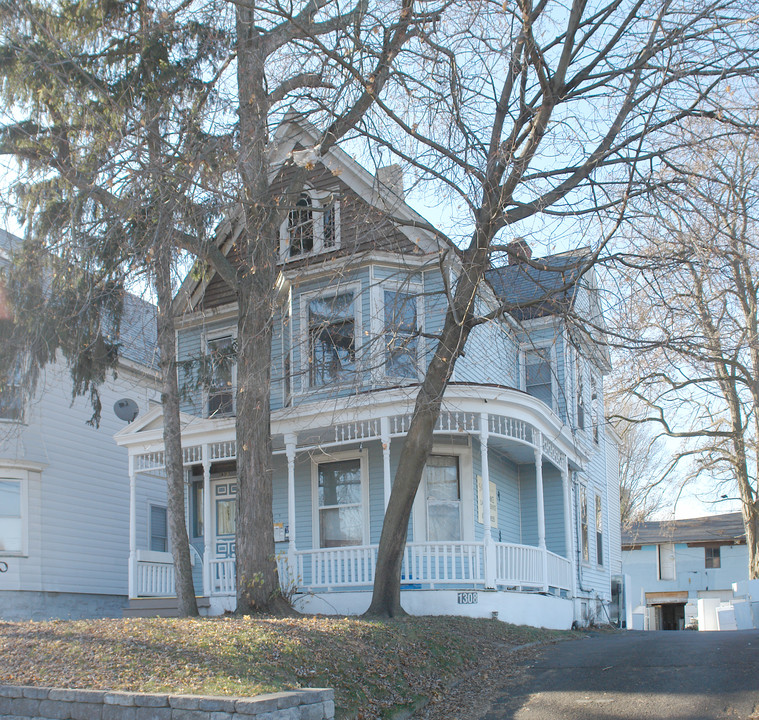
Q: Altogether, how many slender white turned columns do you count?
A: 7